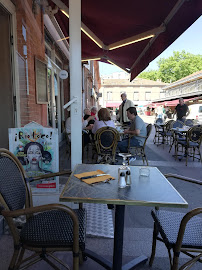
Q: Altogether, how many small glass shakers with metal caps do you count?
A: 2